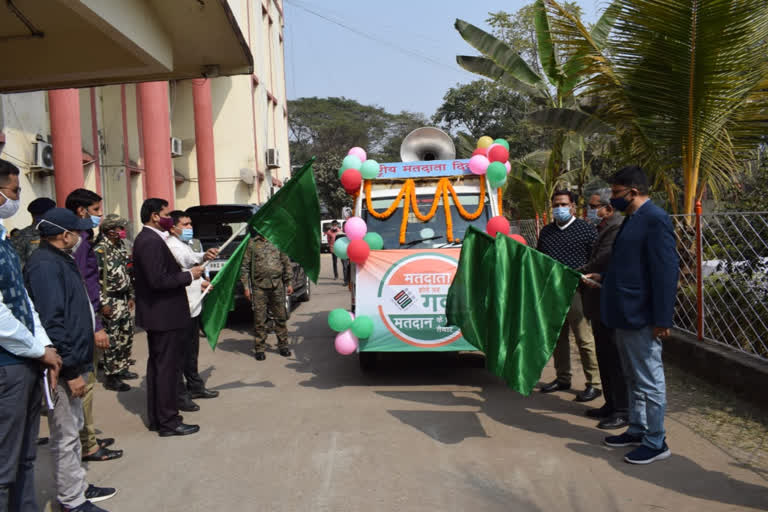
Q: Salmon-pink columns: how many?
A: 3